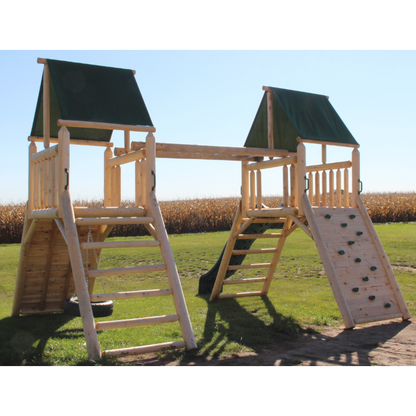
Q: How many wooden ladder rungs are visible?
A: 12